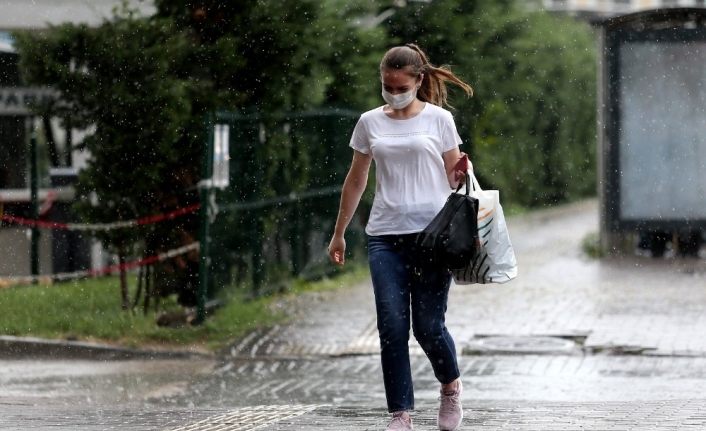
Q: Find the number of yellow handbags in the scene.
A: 0